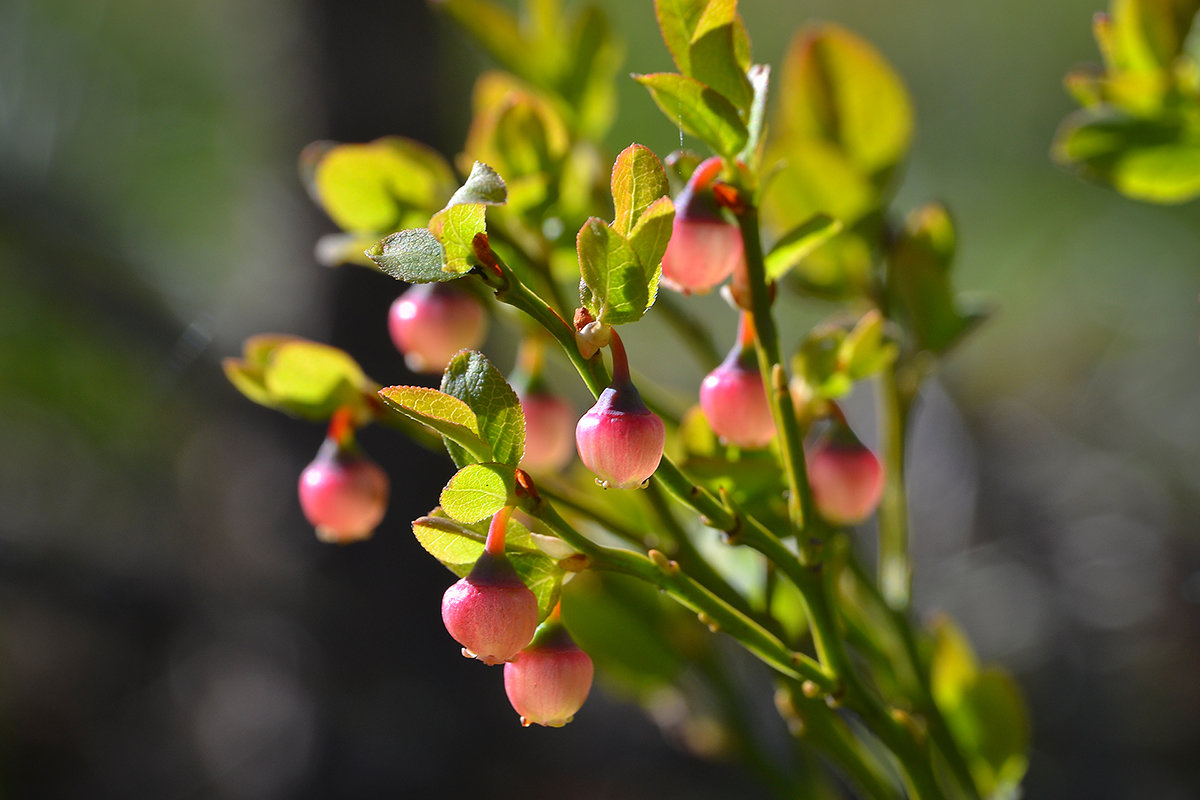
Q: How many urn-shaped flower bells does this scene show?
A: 9